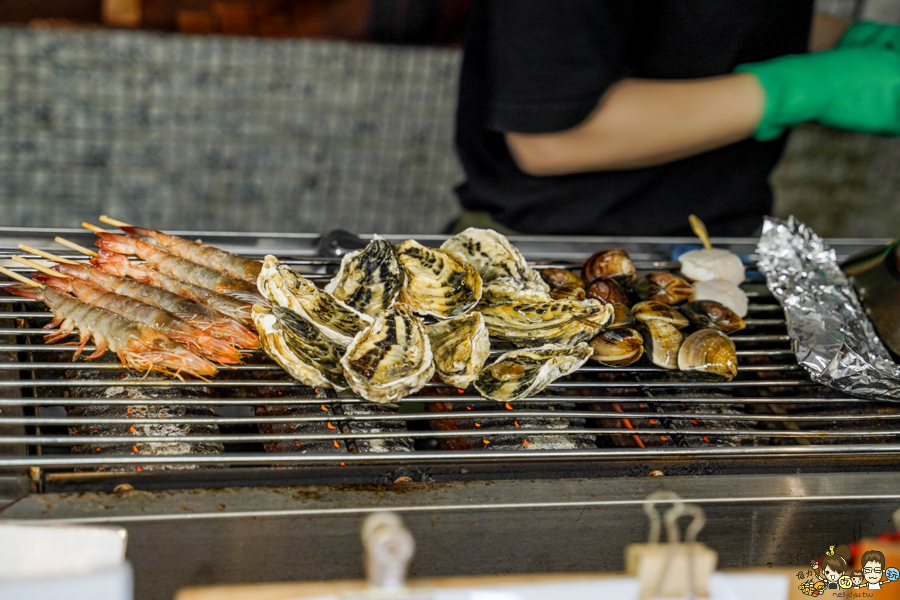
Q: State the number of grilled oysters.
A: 9